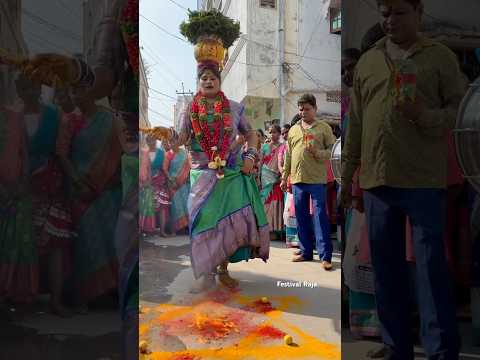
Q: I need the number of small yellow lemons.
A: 3